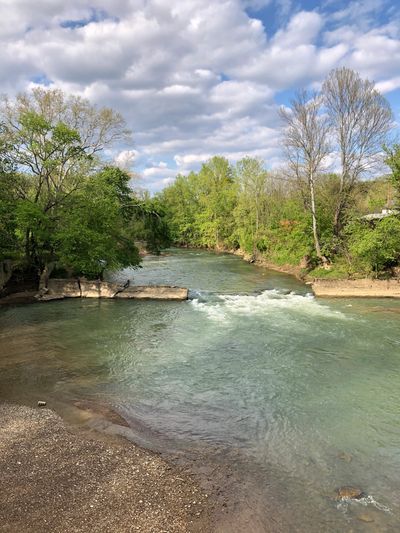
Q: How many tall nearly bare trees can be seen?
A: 2